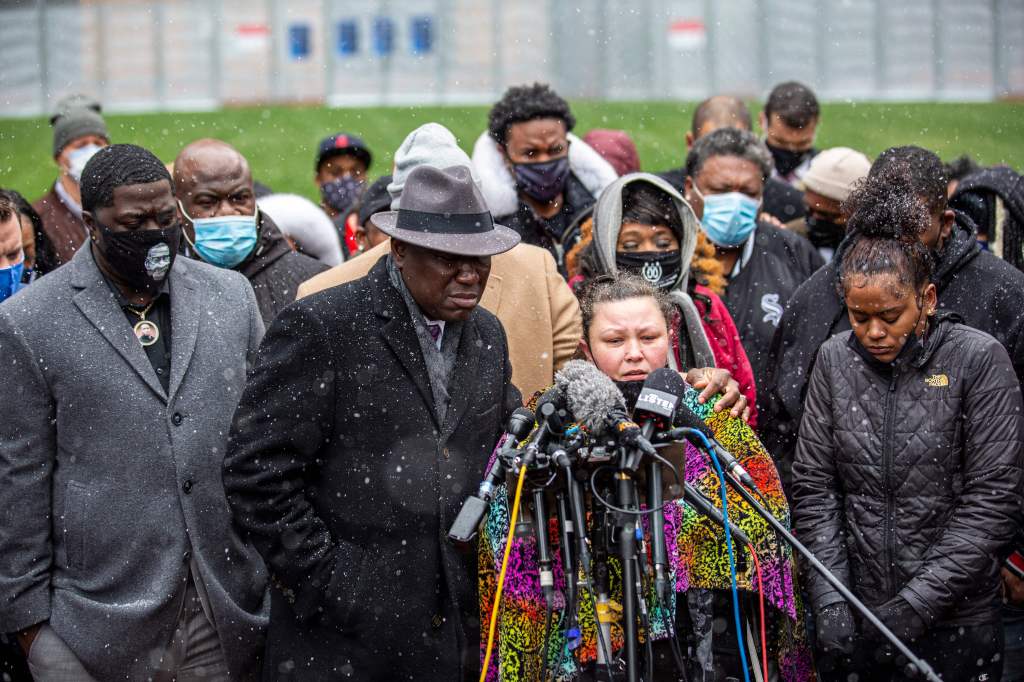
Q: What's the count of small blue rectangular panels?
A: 4